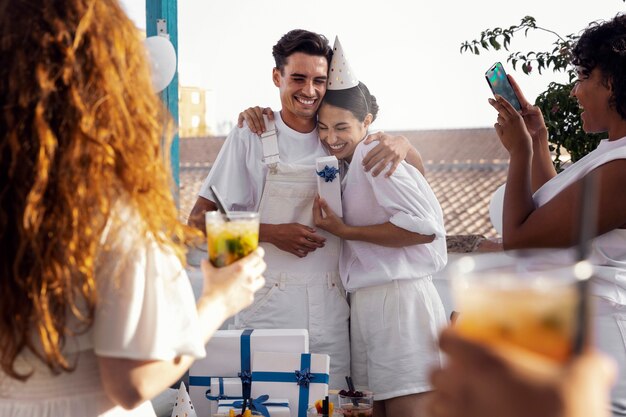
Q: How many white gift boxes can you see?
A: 5